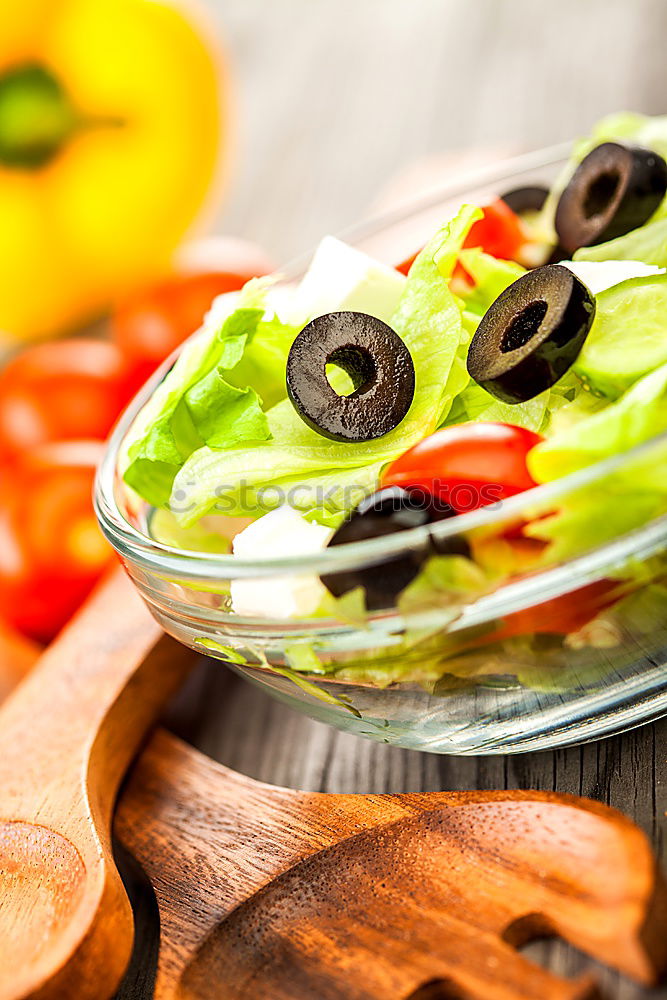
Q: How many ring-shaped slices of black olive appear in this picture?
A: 3